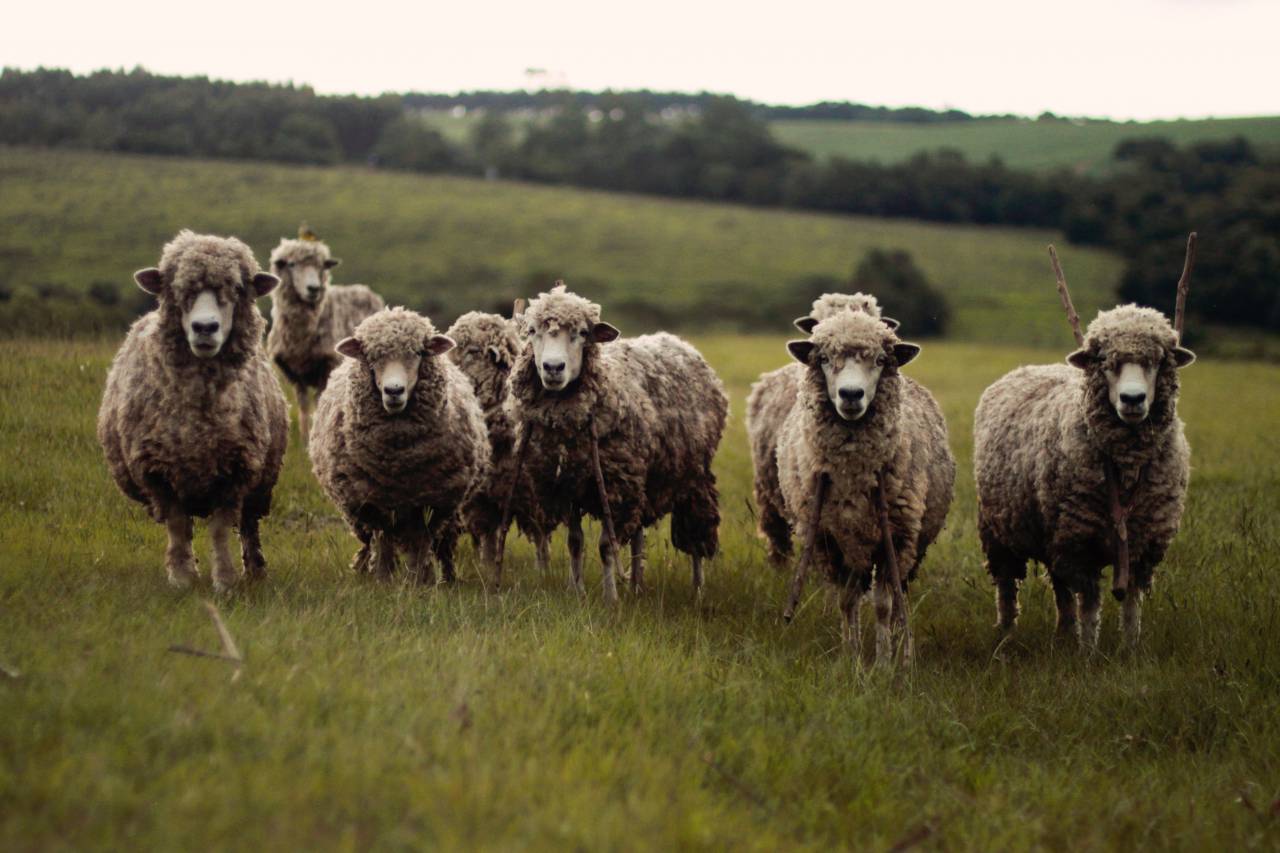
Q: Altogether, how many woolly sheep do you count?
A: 8